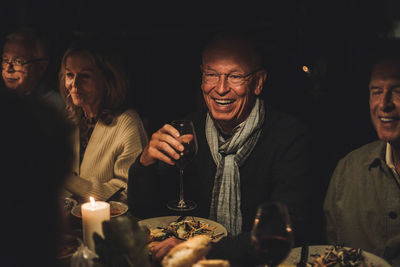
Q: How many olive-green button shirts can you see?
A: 1